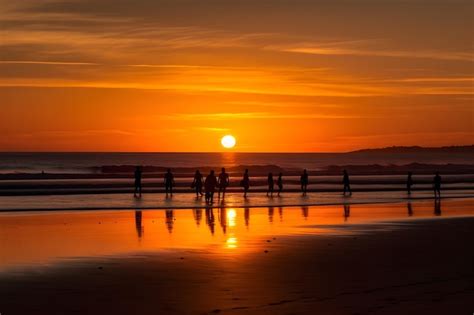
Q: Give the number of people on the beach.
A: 12